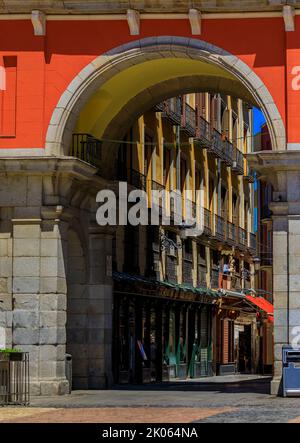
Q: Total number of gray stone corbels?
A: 4